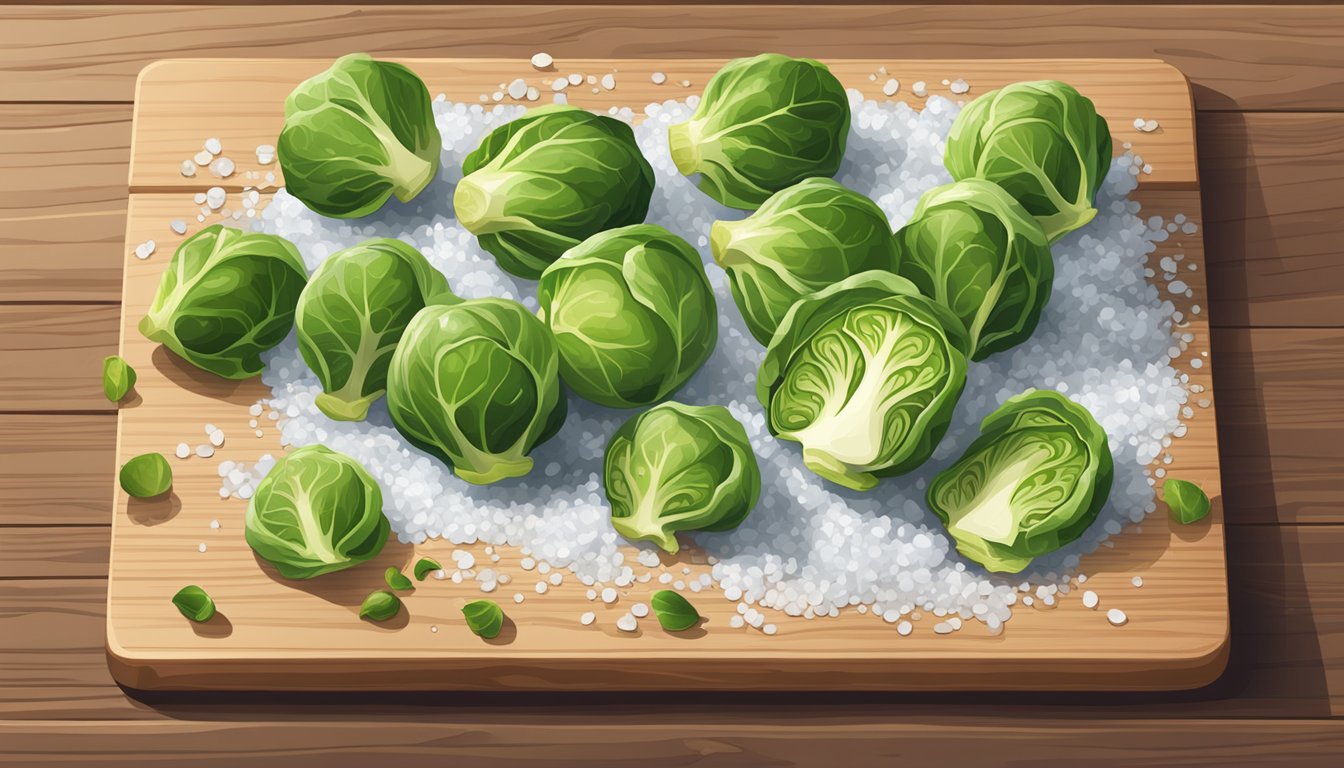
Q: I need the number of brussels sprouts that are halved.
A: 2